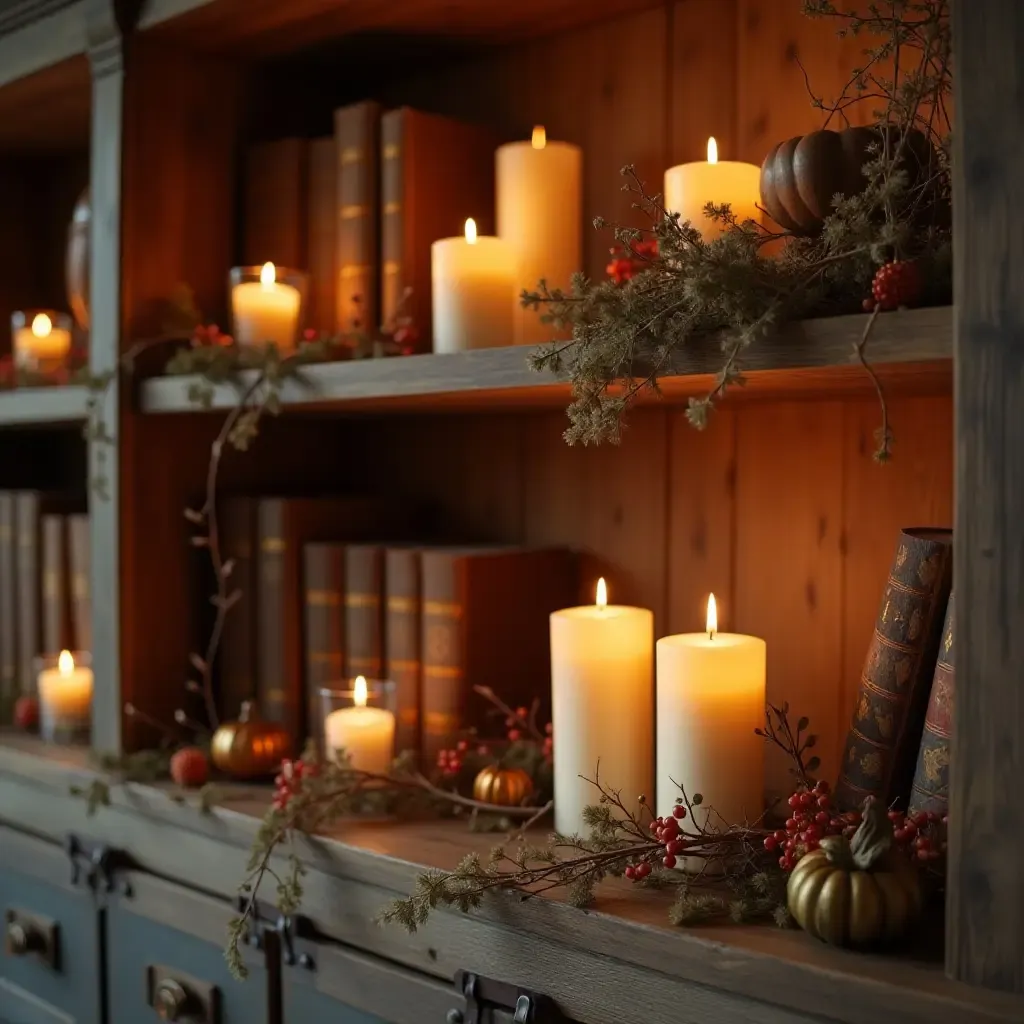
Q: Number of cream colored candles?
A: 9